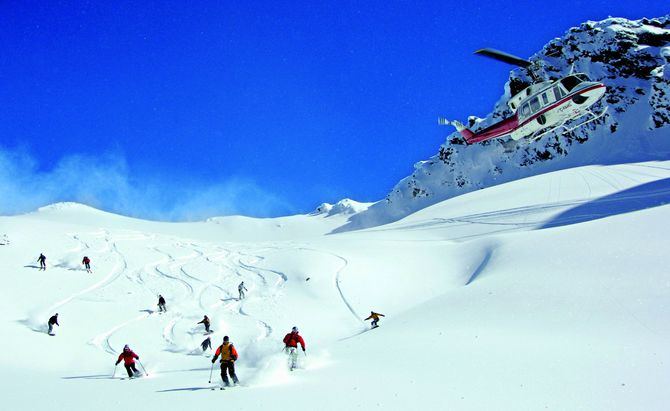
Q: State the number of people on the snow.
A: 11